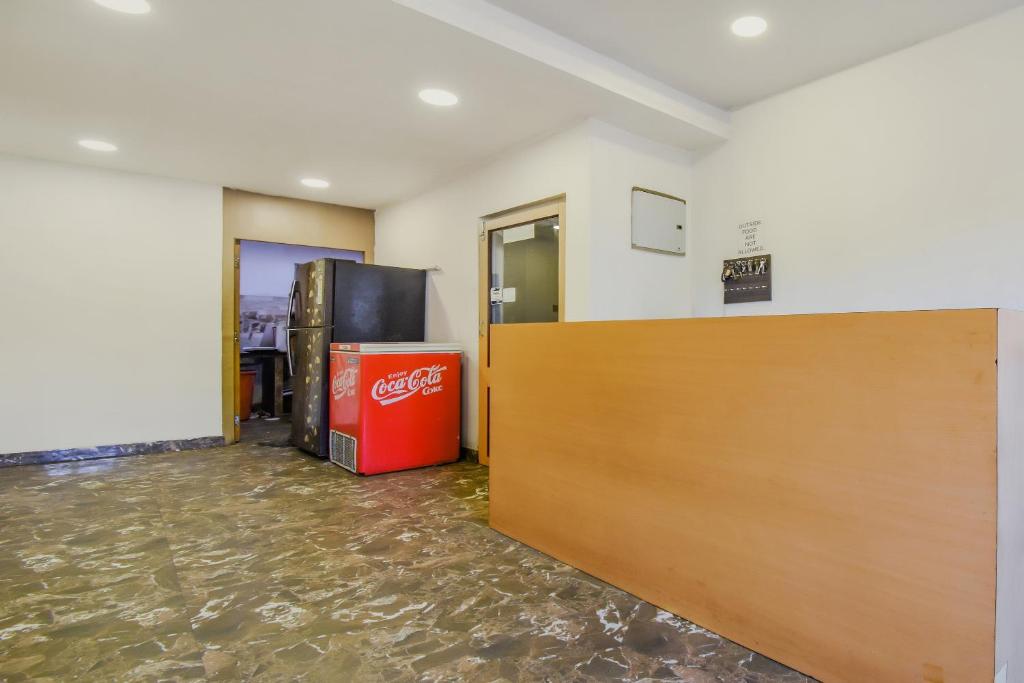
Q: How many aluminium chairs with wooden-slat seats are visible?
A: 0